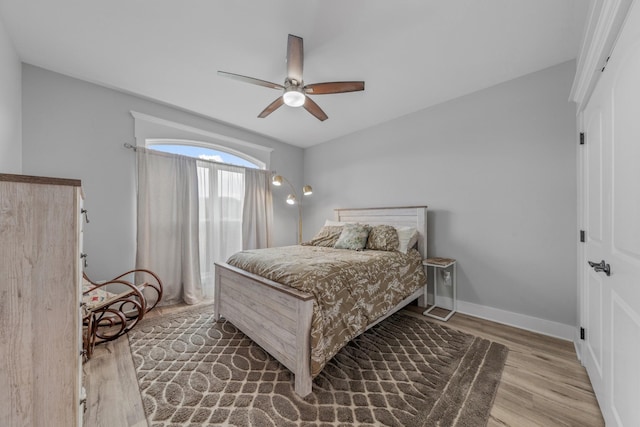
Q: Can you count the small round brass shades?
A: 3